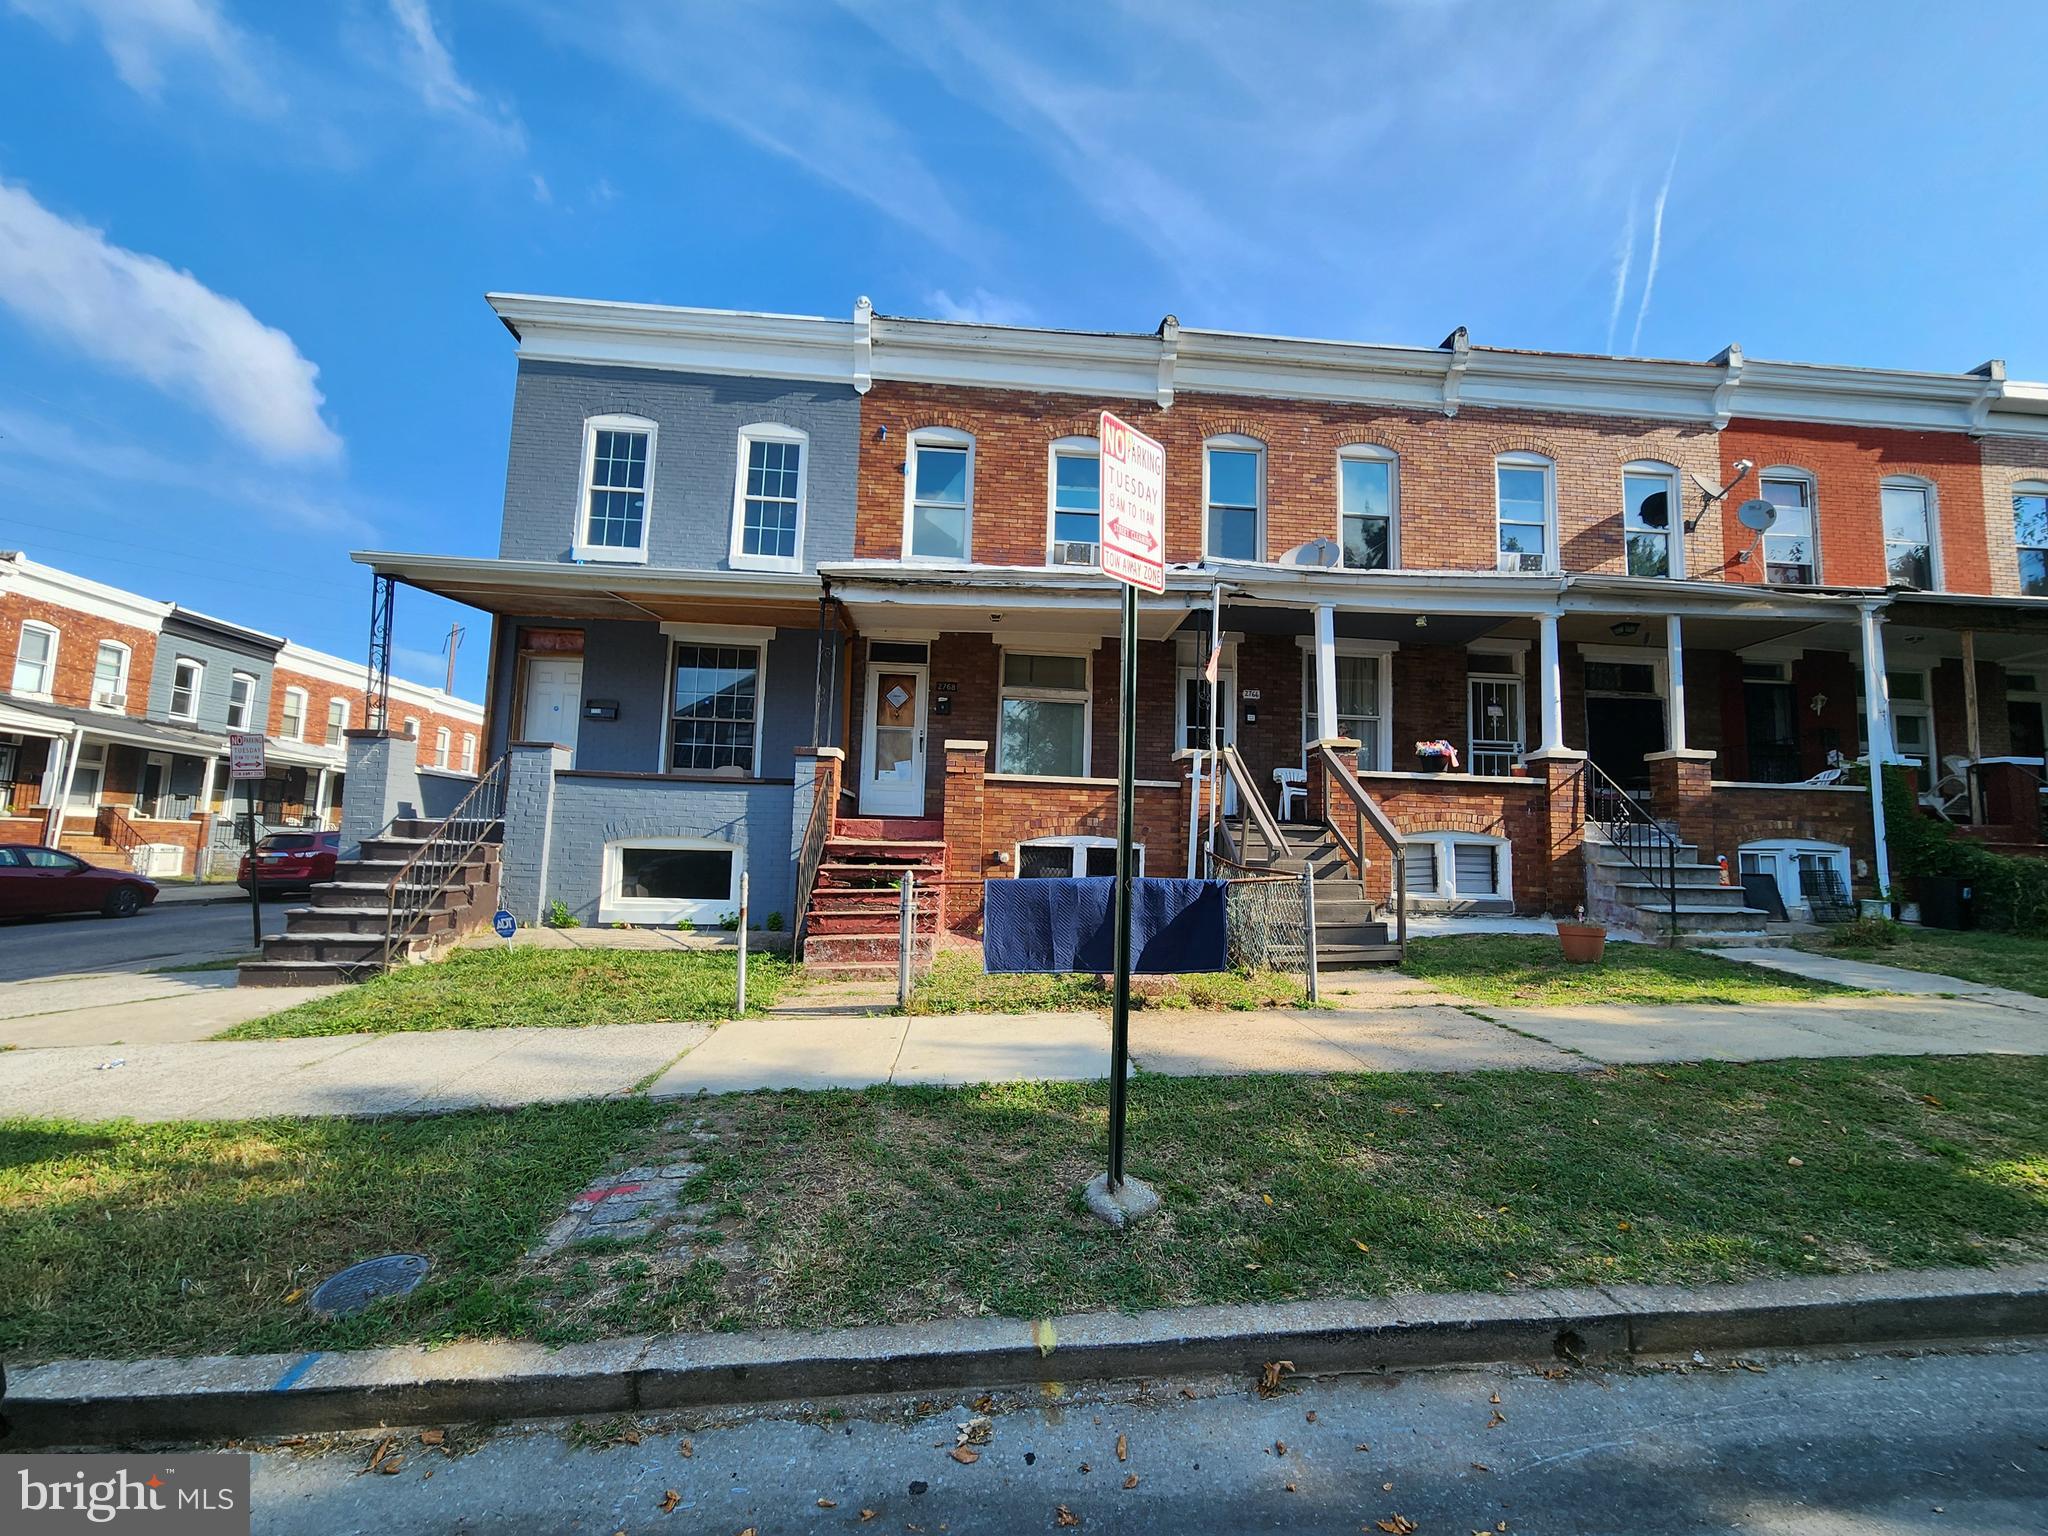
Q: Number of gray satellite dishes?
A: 3